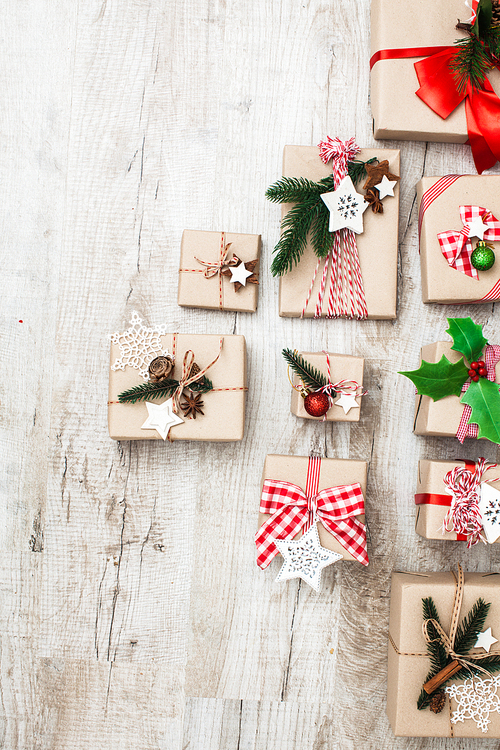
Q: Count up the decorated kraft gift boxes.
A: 10